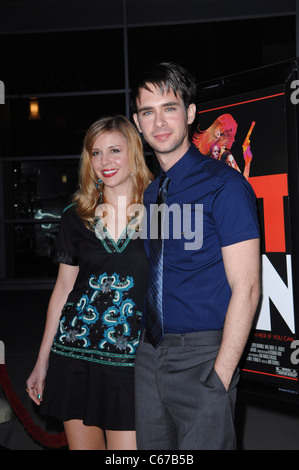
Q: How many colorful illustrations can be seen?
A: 1